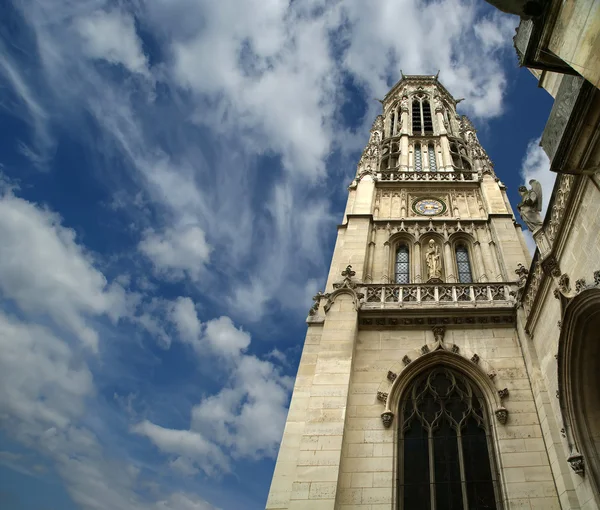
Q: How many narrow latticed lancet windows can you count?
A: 4